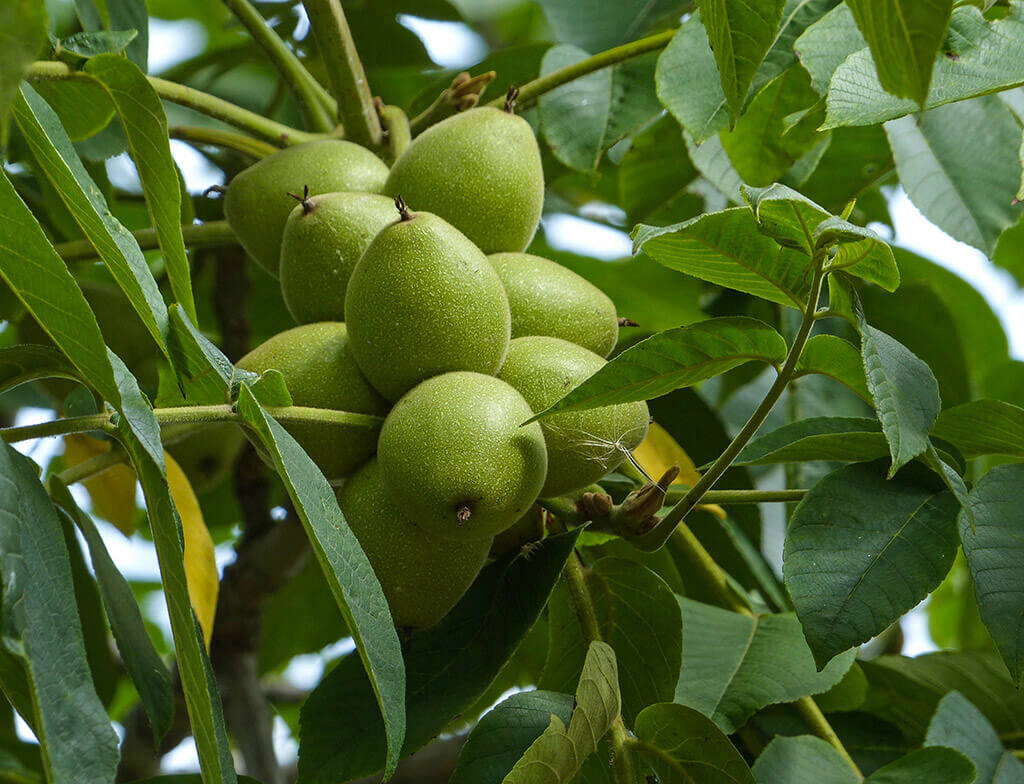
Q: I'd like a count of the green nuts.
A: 9